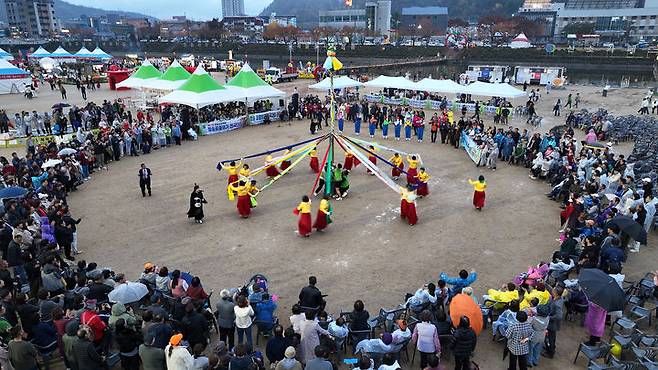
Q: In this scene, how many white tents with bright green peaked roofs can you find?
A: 4